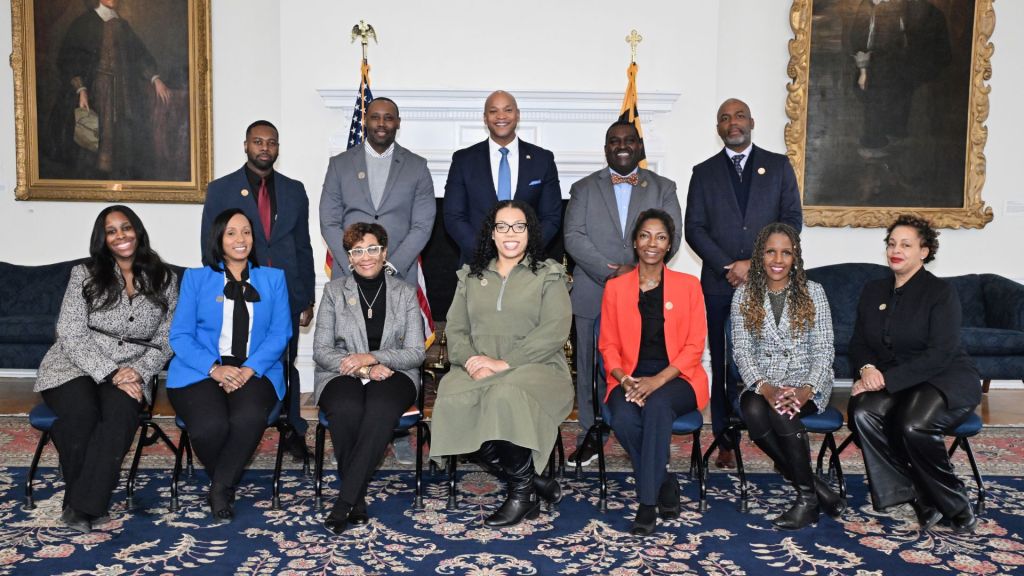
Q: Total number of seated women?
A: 7